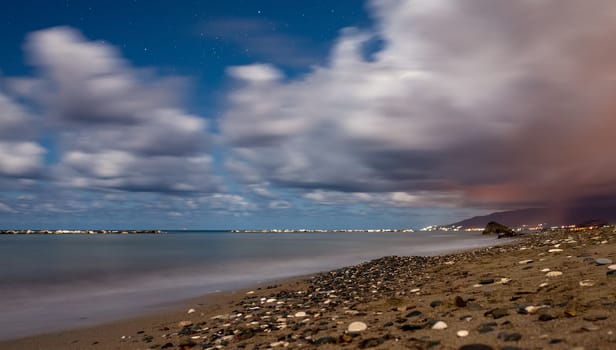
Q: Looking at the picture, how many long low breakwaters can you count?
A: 2